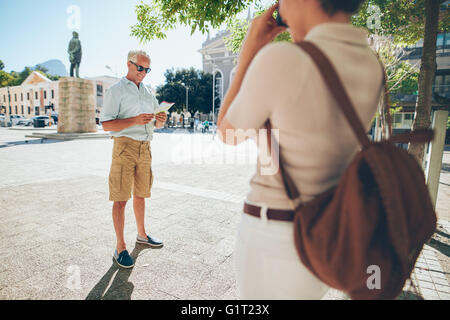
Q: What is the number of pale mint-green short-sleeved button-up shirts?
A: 1